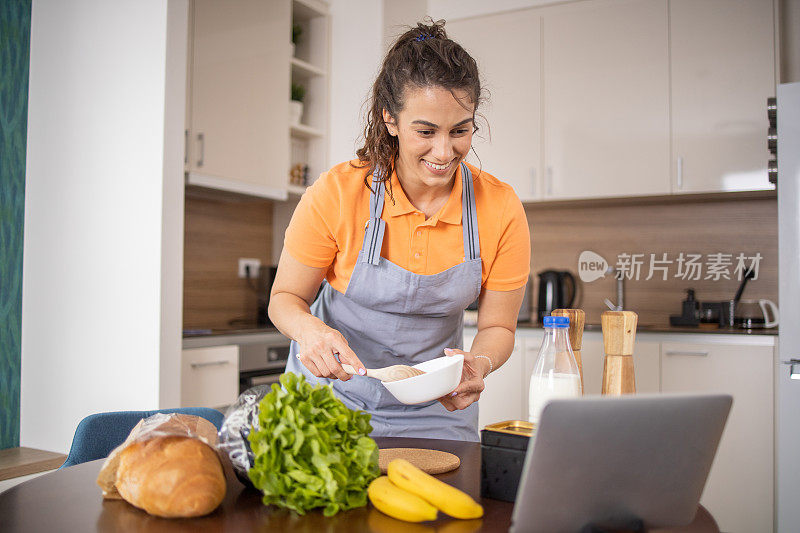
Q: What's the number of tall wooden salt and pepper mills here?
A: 2